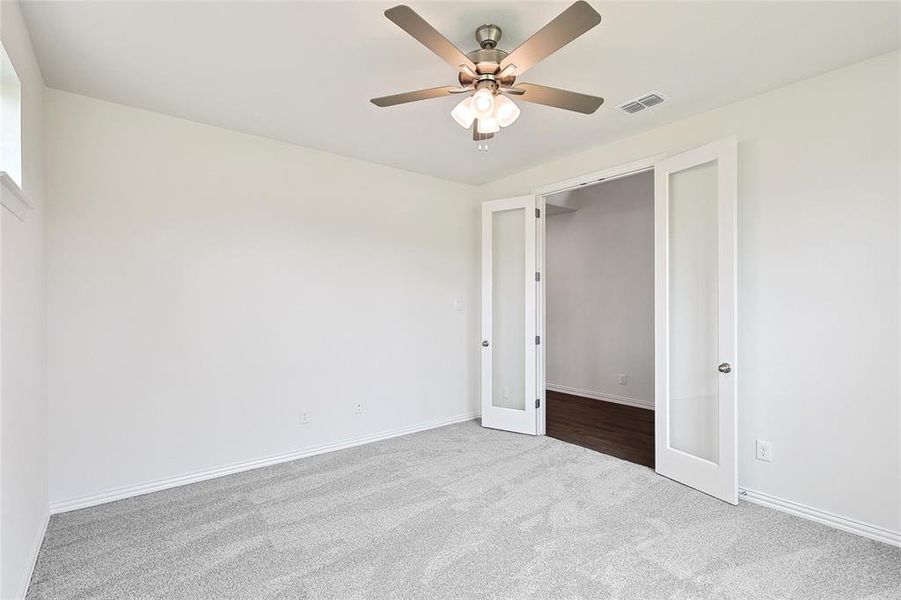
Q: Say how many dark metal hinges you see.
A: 4